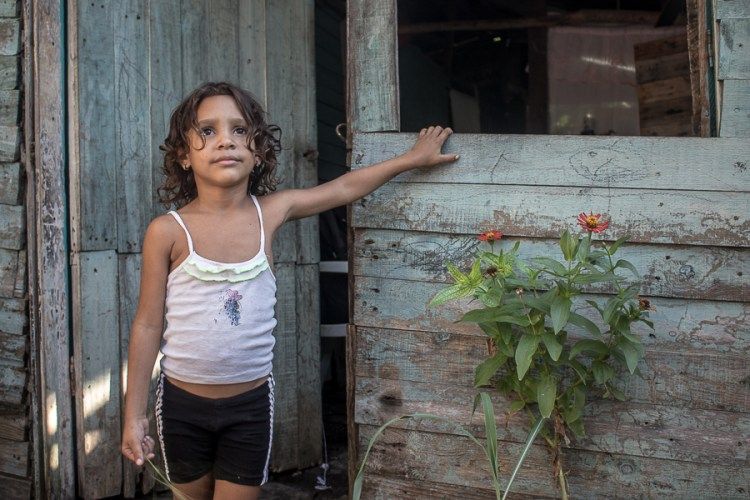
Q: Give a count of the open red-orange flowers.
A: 2